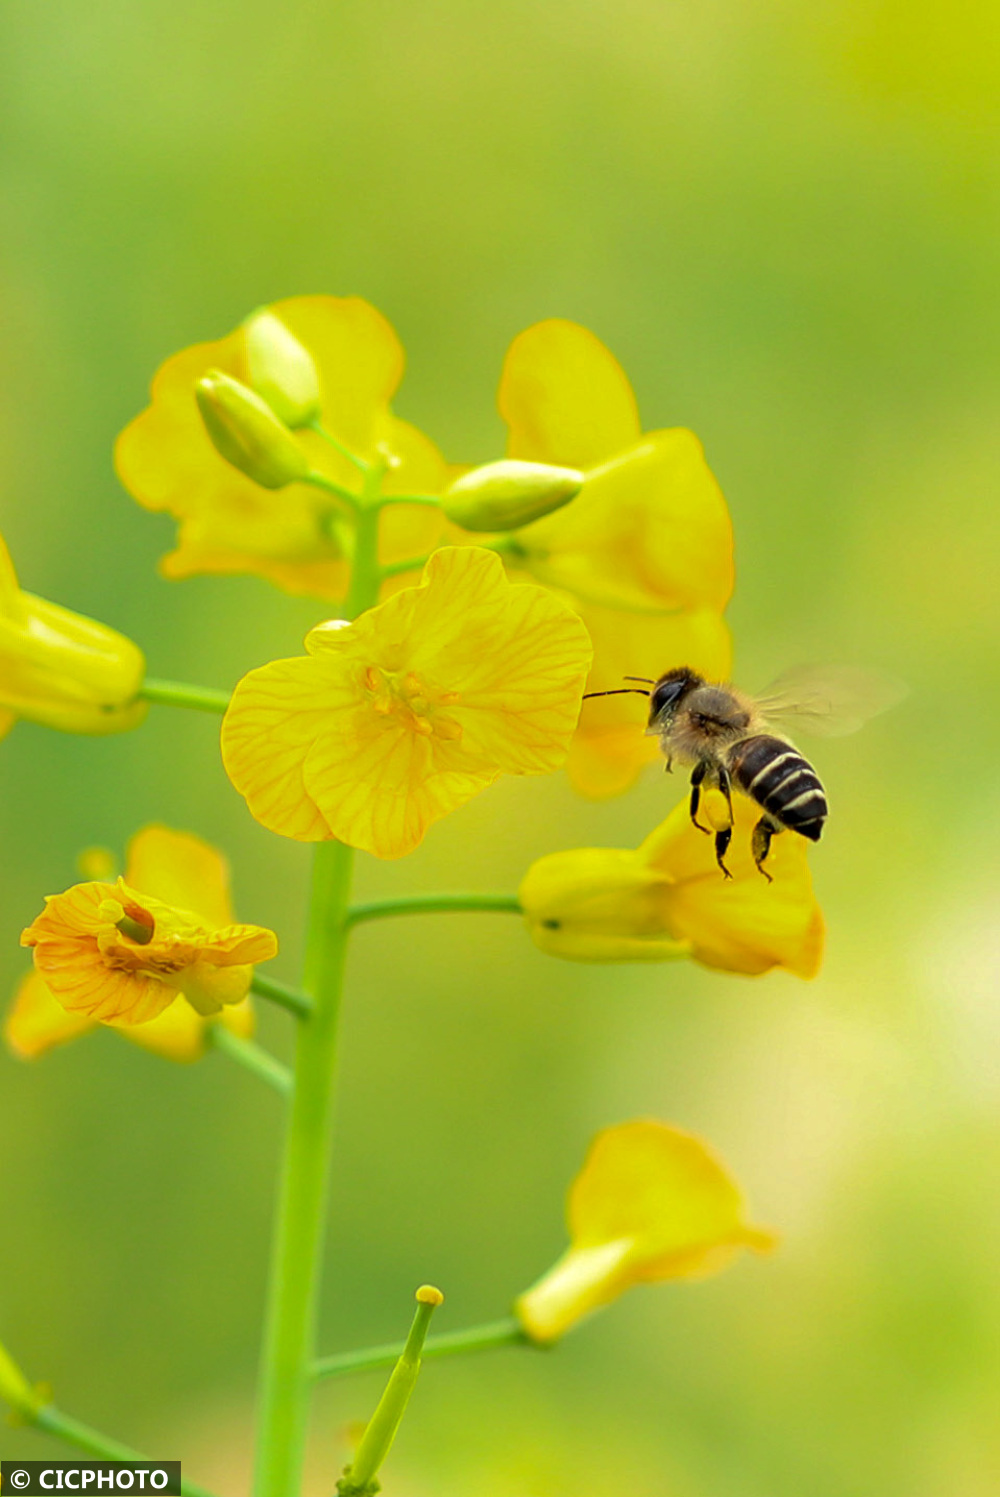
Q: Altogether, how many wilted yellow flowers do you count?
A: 1